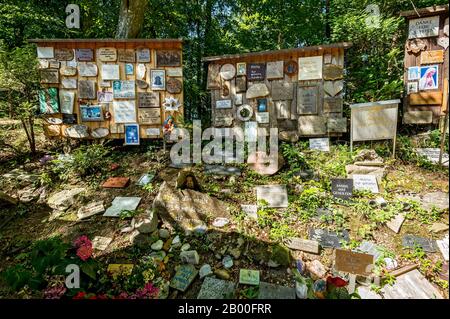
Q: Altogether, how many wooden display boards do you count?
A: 3